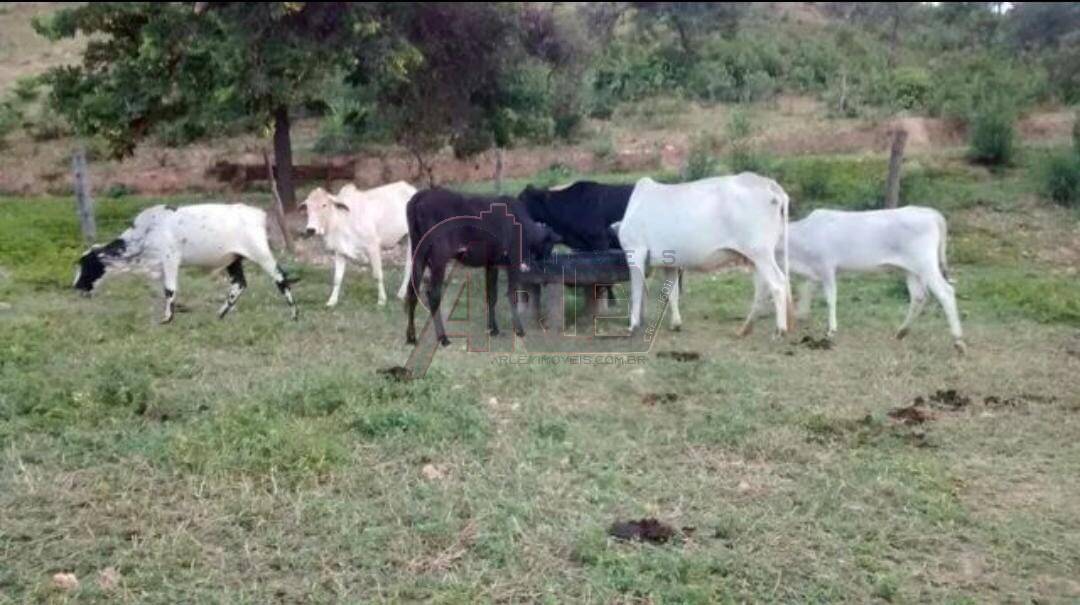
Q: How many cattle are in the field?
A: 6